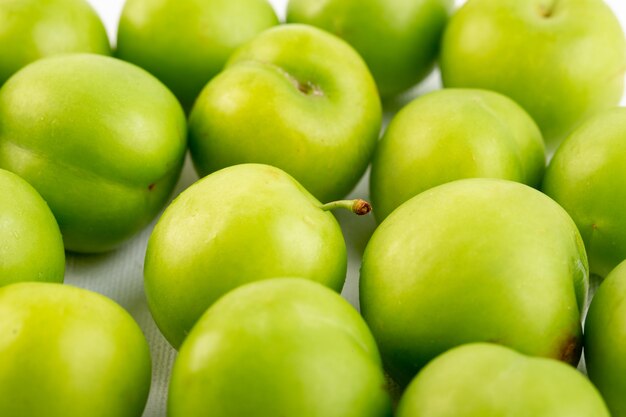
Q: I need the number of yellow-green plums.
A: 15